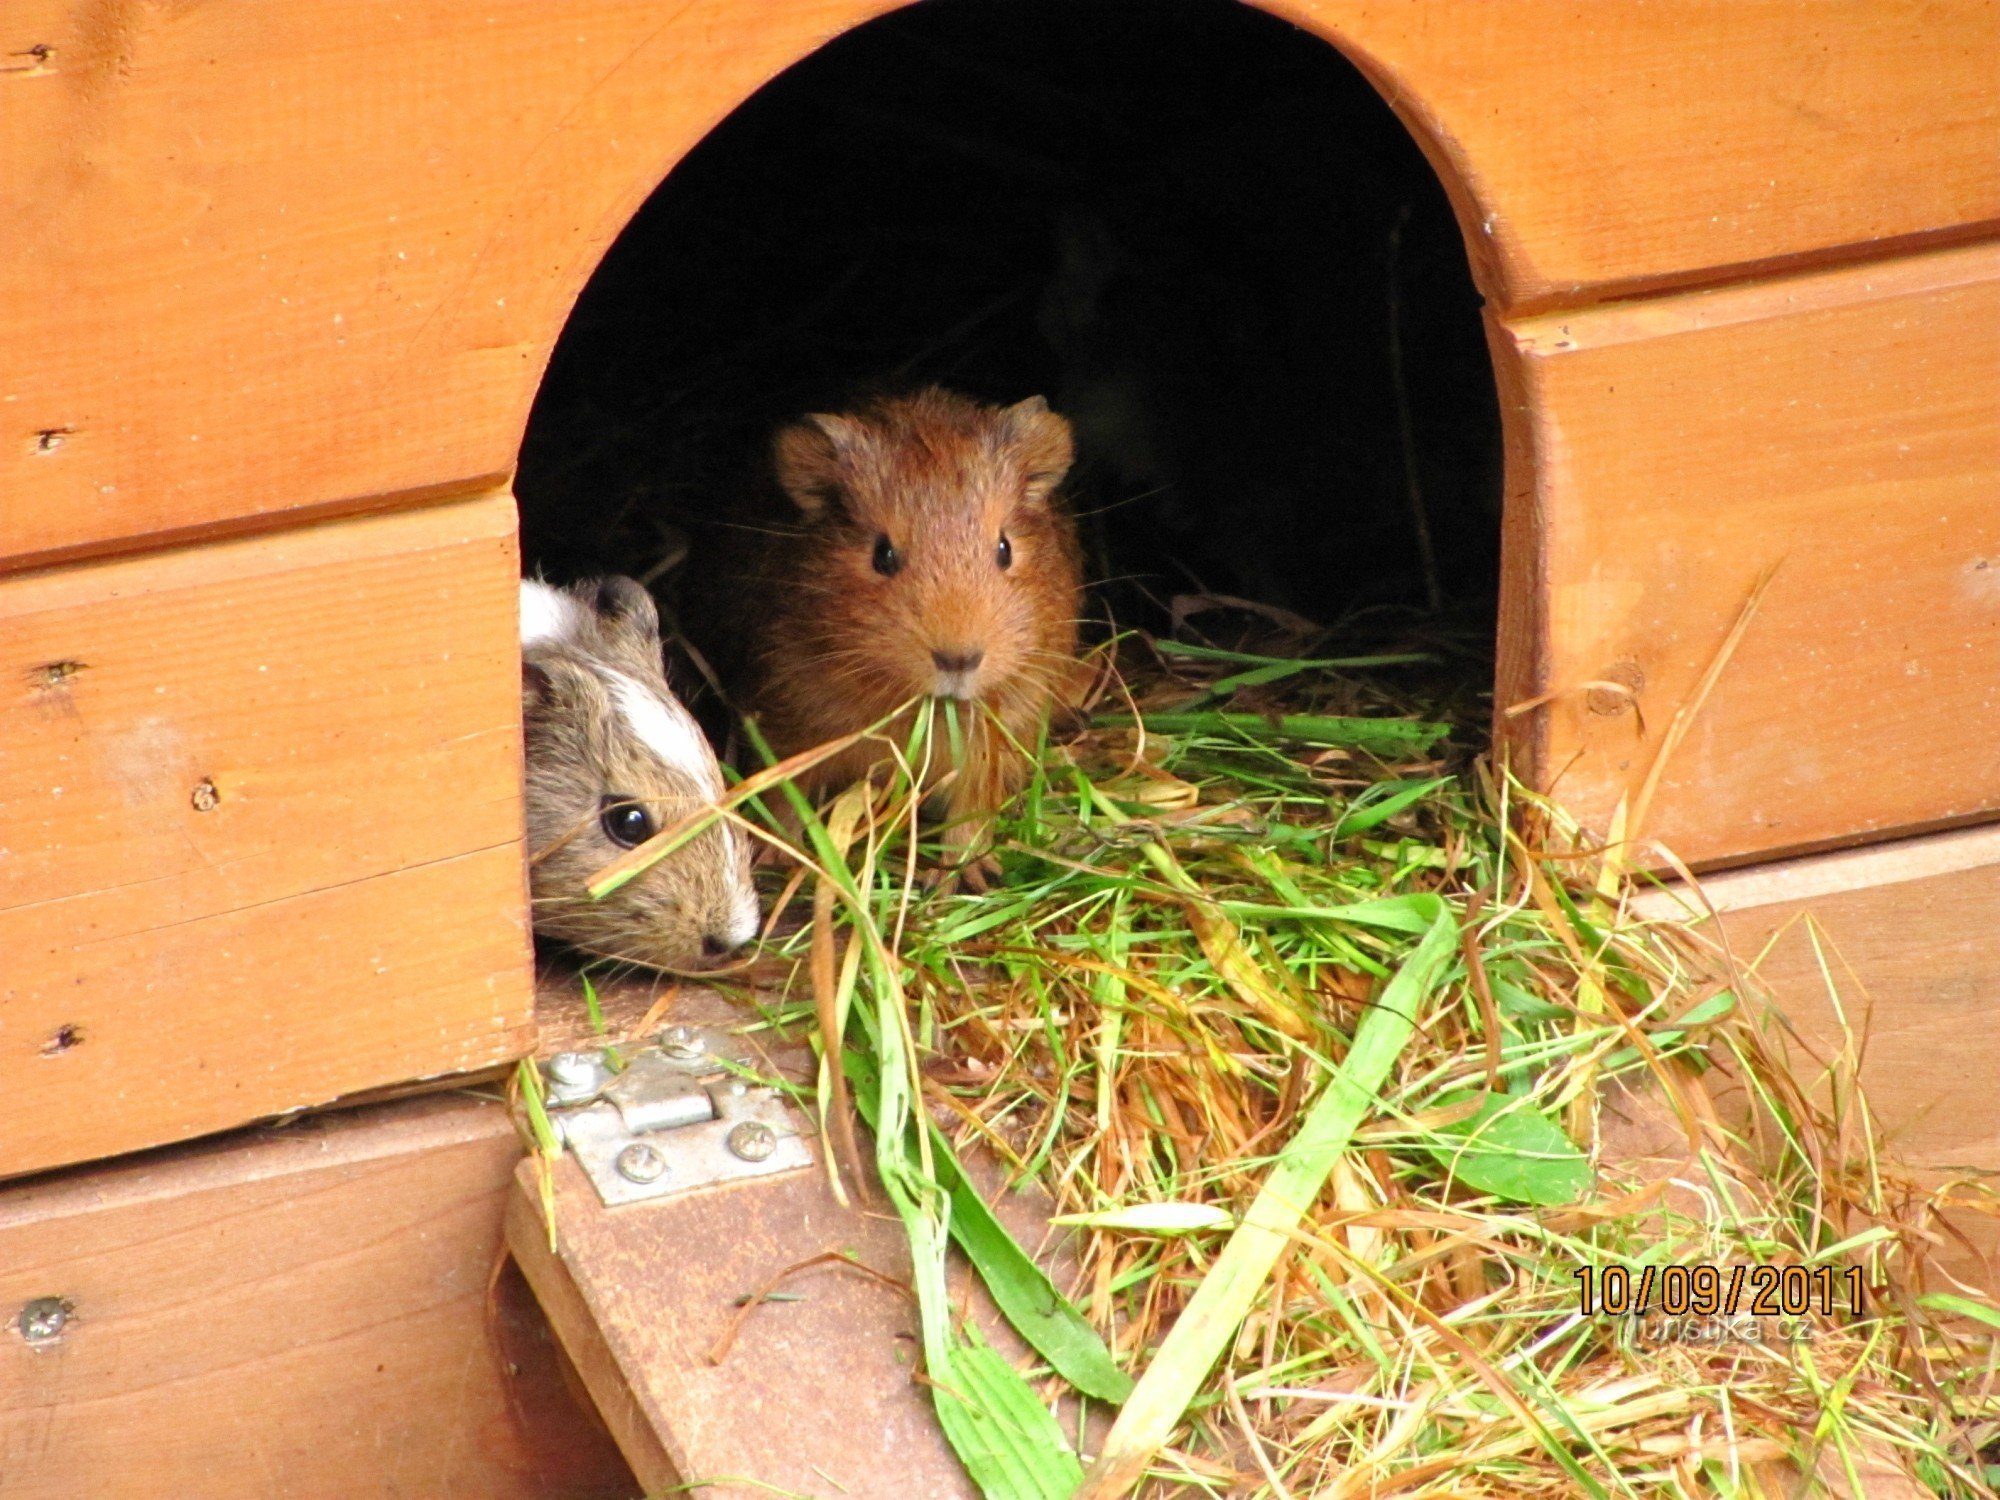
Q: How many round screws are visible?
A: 5